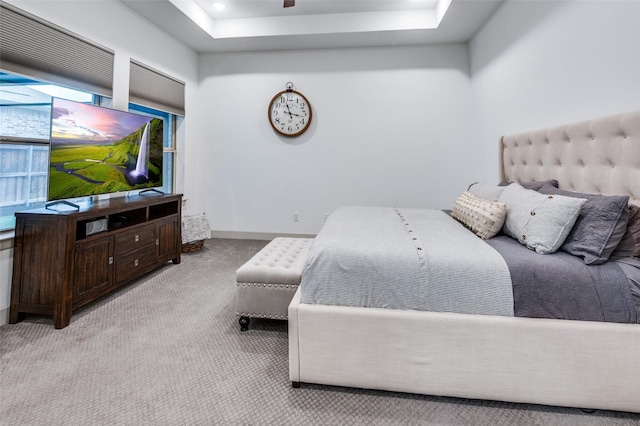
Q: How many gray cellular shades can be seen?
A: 2